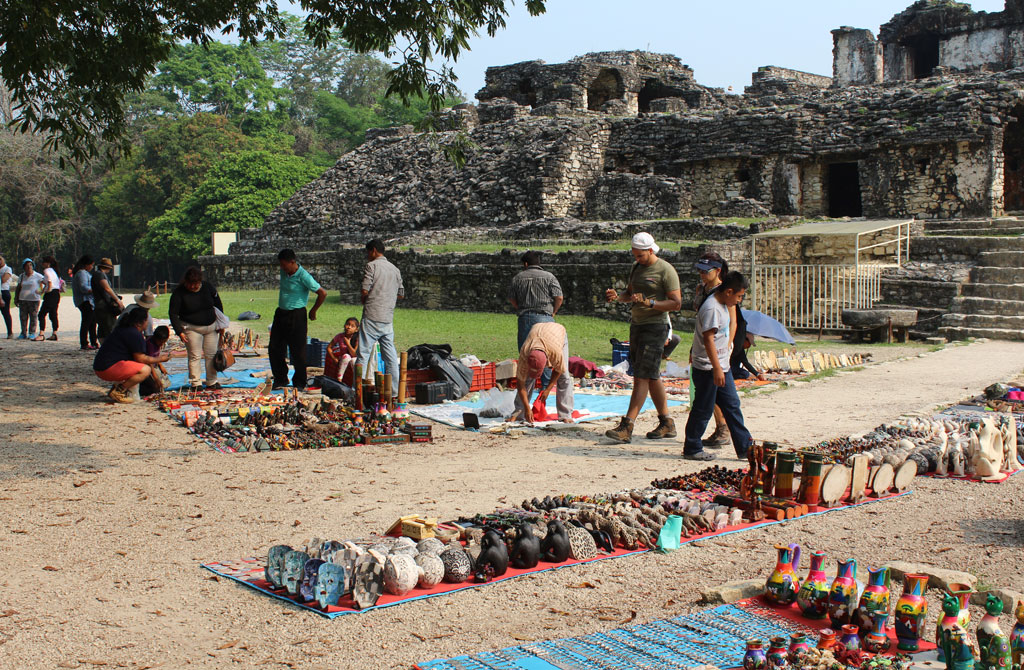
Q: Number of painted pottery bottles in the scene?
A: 12